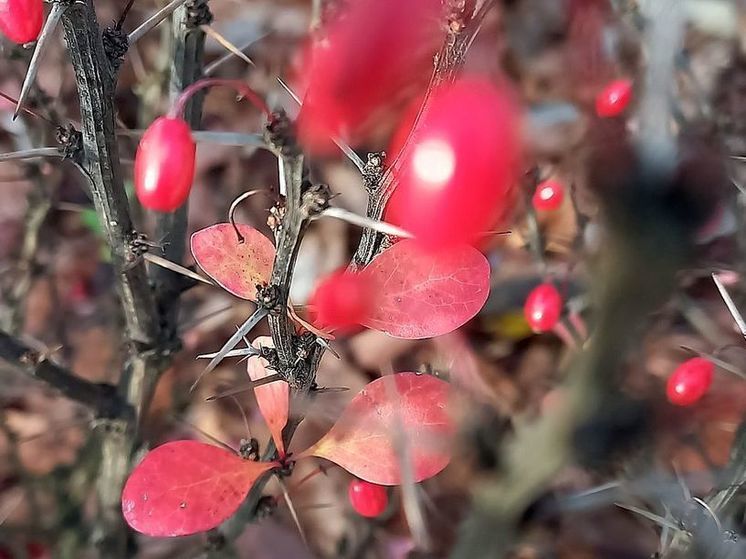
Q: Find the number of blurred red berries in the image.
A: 3